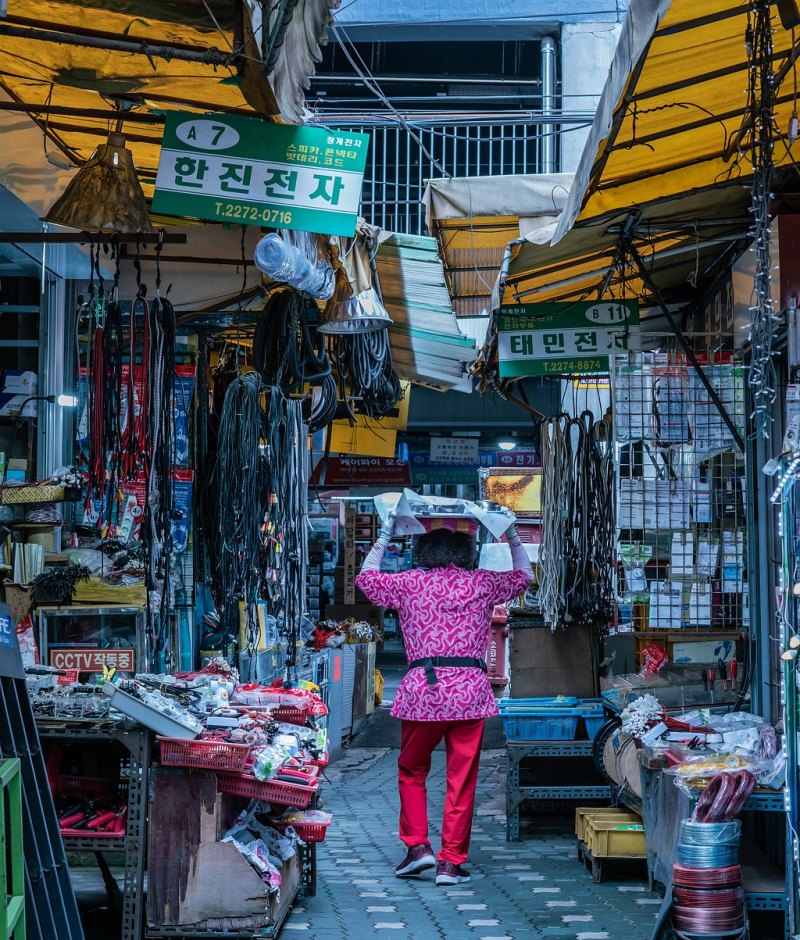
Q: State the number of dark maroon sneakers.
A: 2